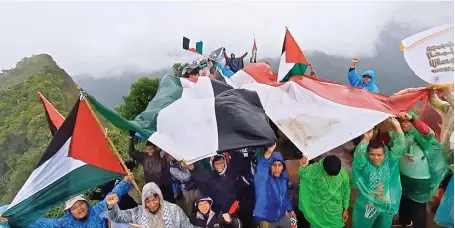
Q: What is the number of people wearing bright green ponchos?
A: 3